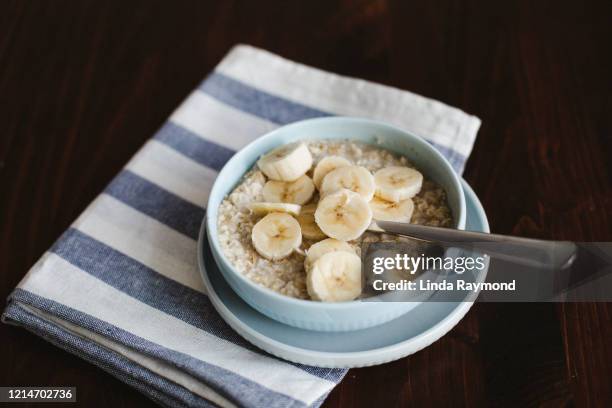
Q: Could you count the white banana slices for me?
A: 12